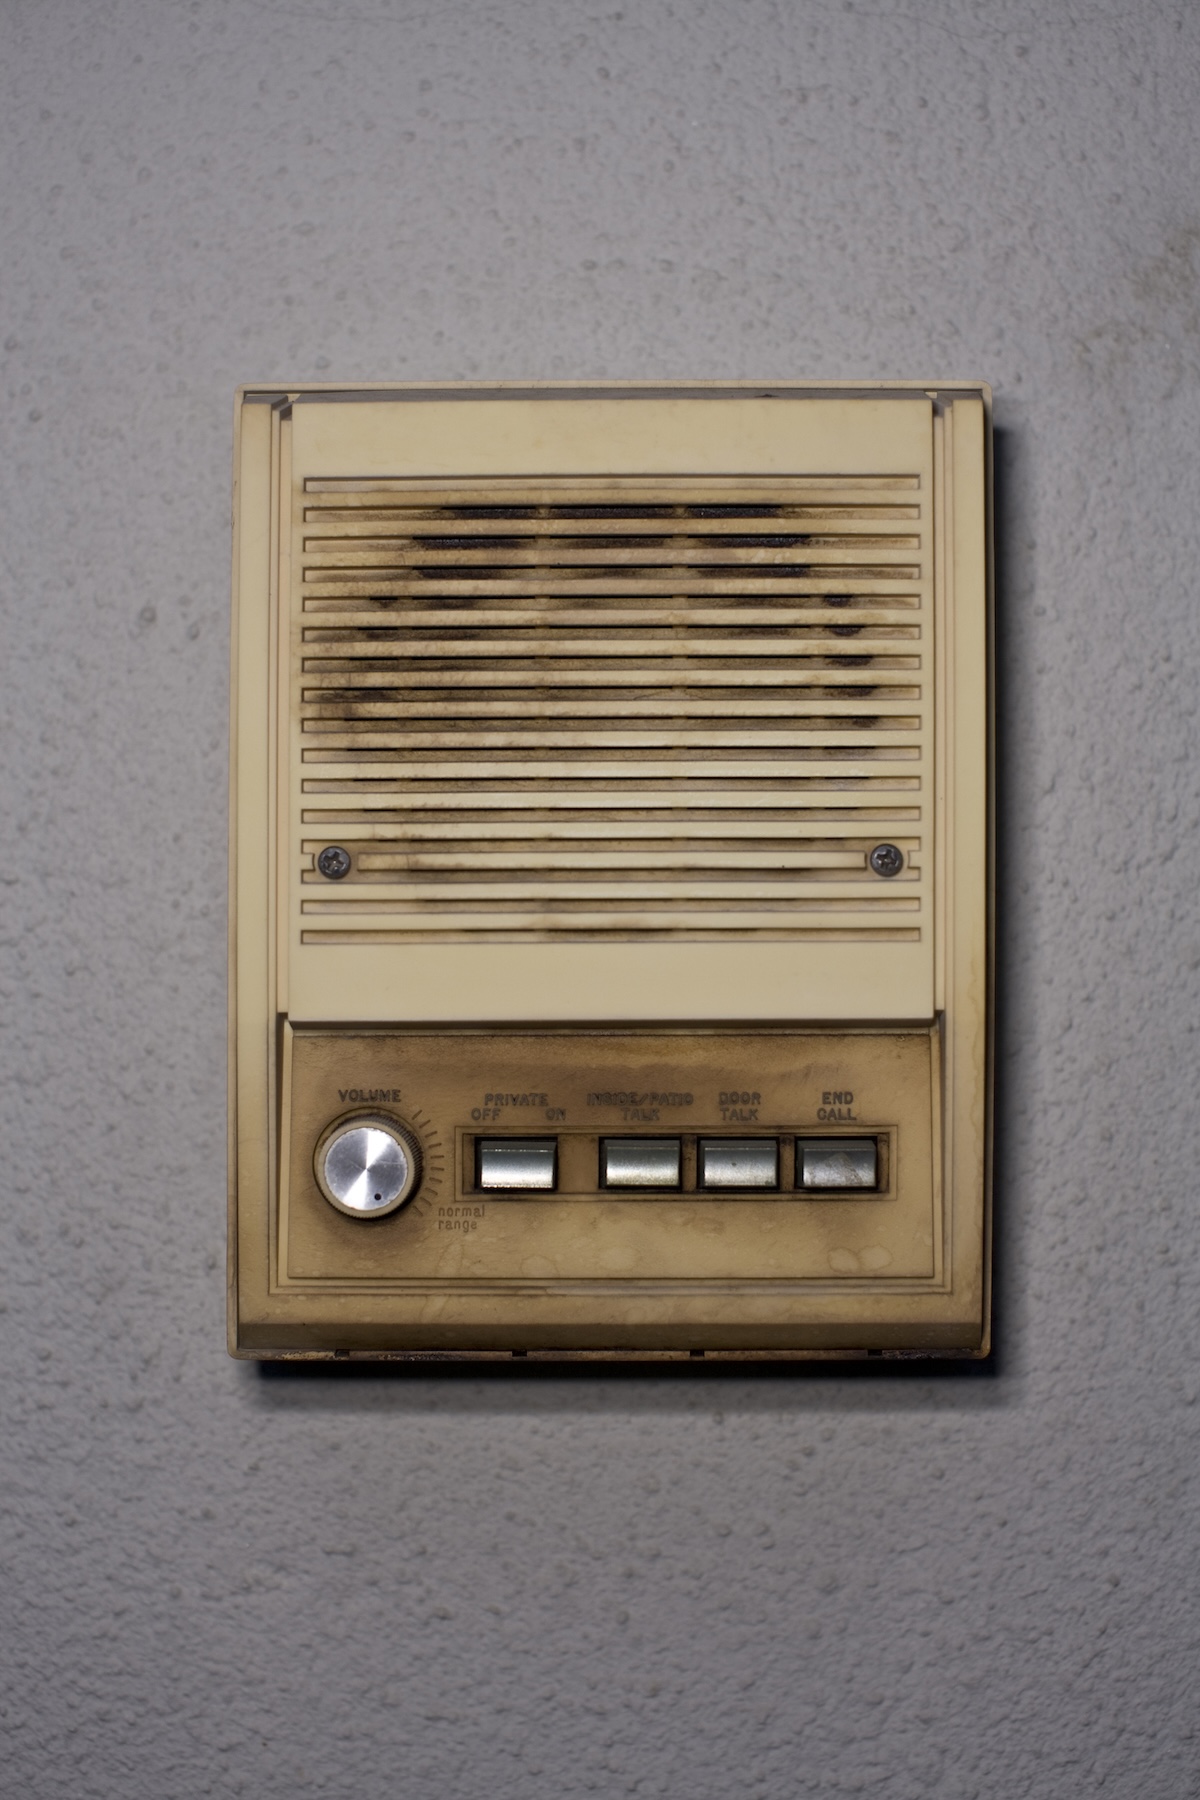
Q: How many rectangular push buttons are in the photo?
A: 4